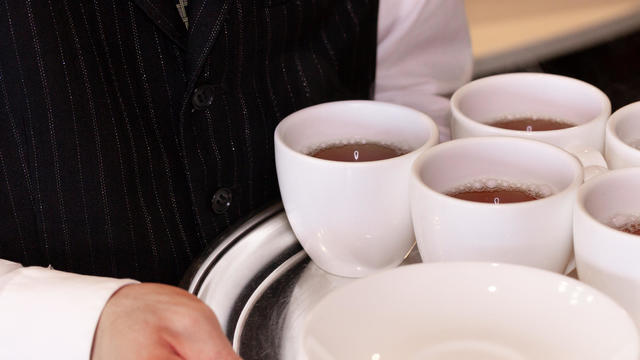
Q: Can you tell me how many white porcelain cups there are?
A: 5